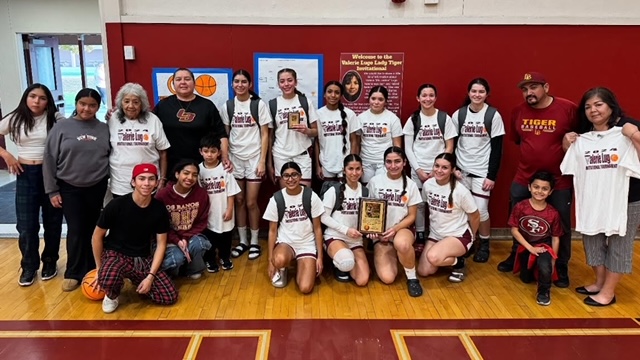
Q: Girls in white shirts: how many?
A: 11